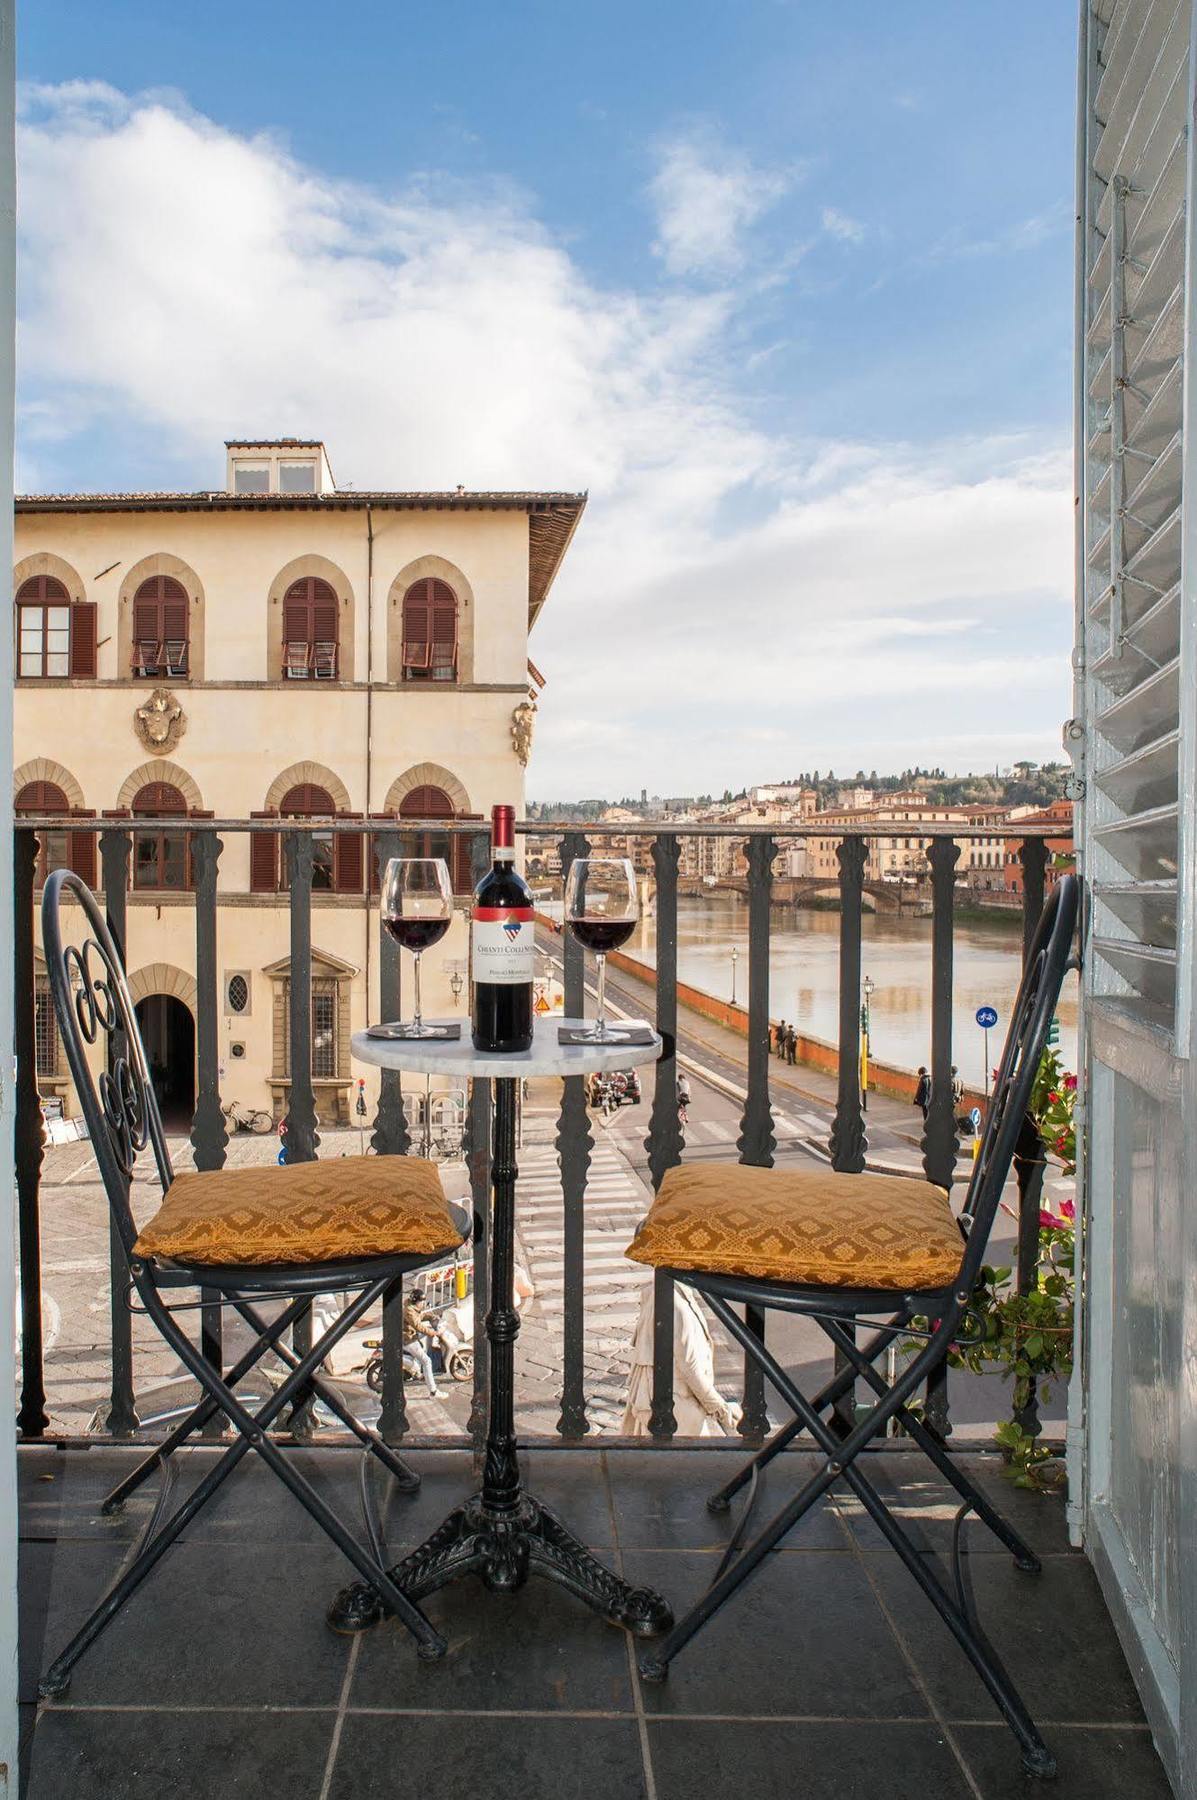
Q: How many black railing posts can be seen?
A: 12